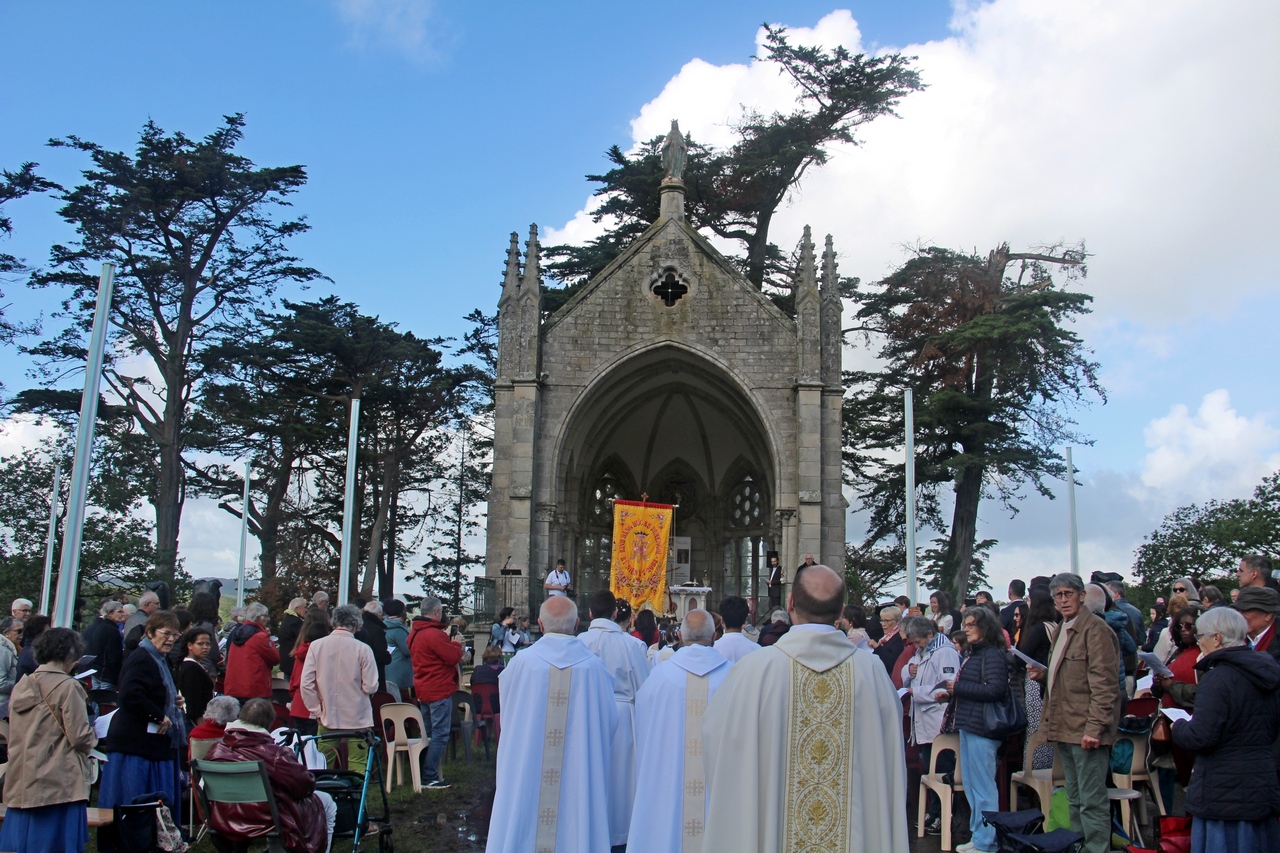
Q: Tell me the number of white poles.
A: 6